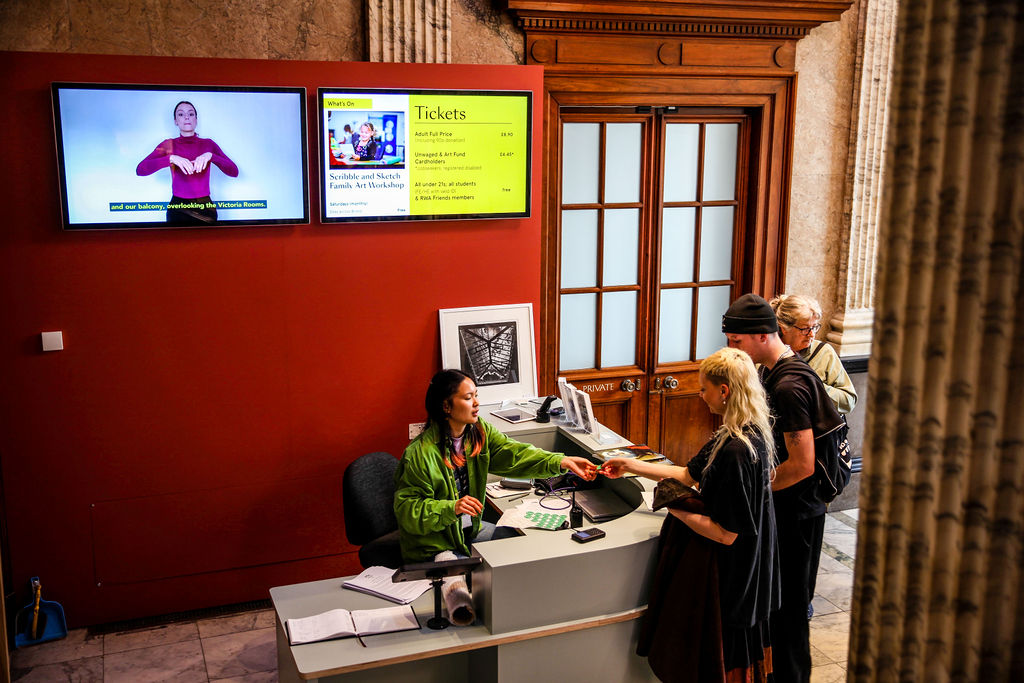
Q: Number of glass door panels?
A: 12